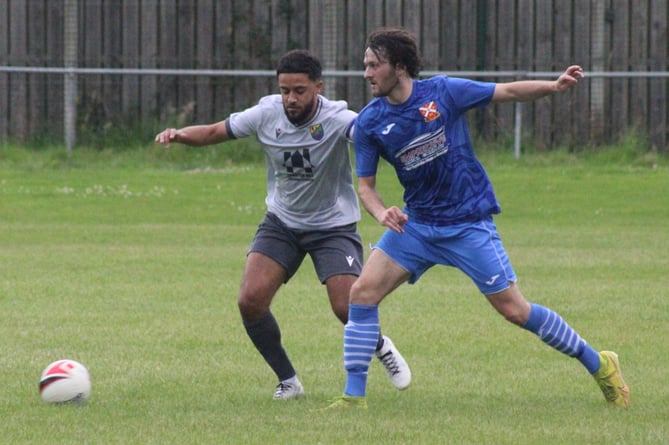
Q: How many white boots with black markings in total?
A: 2